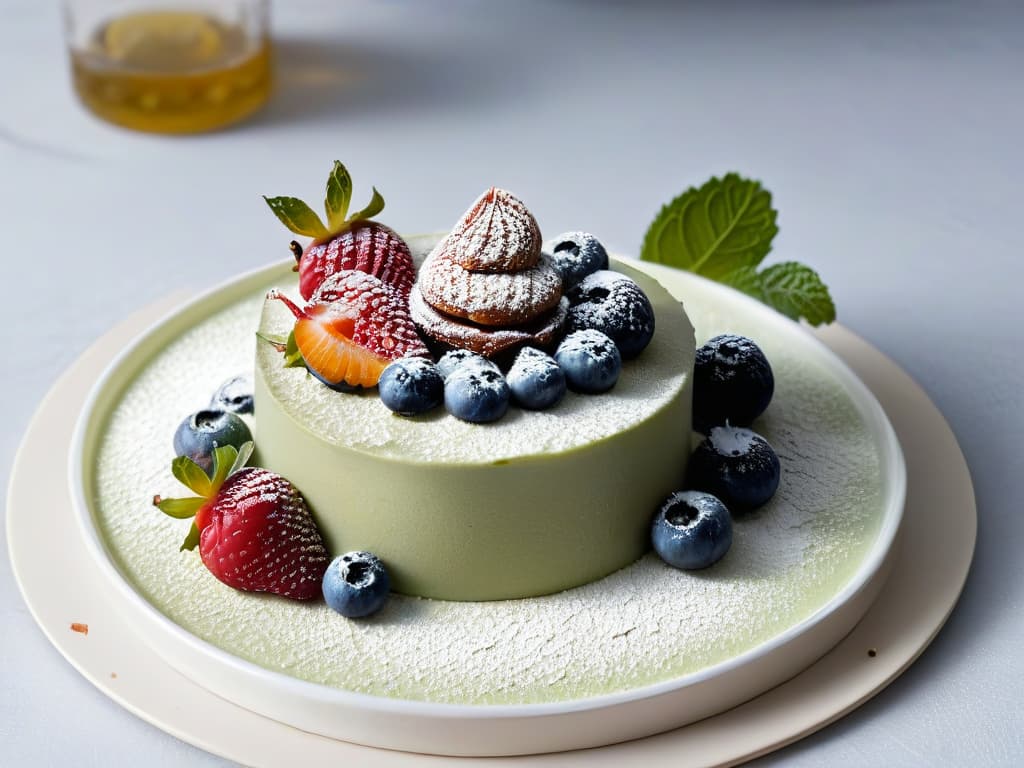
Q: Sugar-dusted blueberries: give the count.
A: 13